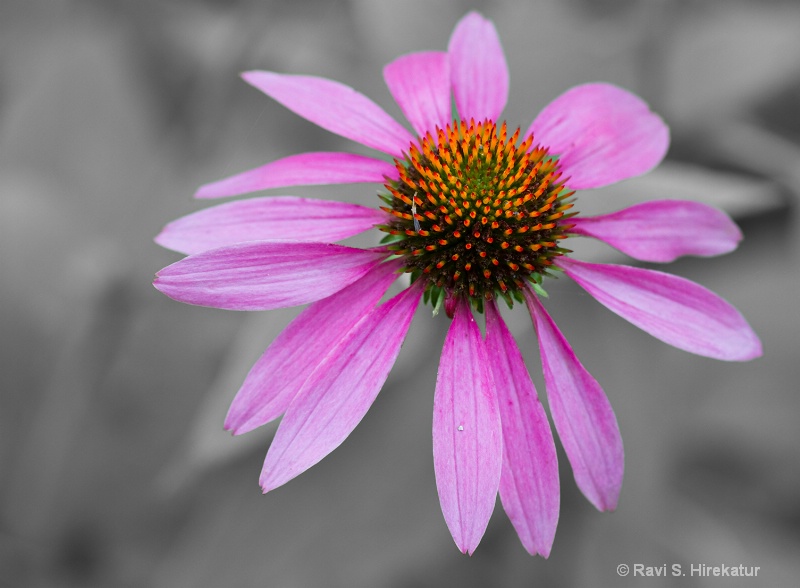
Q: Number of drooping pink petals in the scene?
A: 14